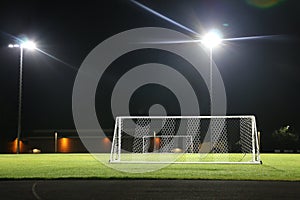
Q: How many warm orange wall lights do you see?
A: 4